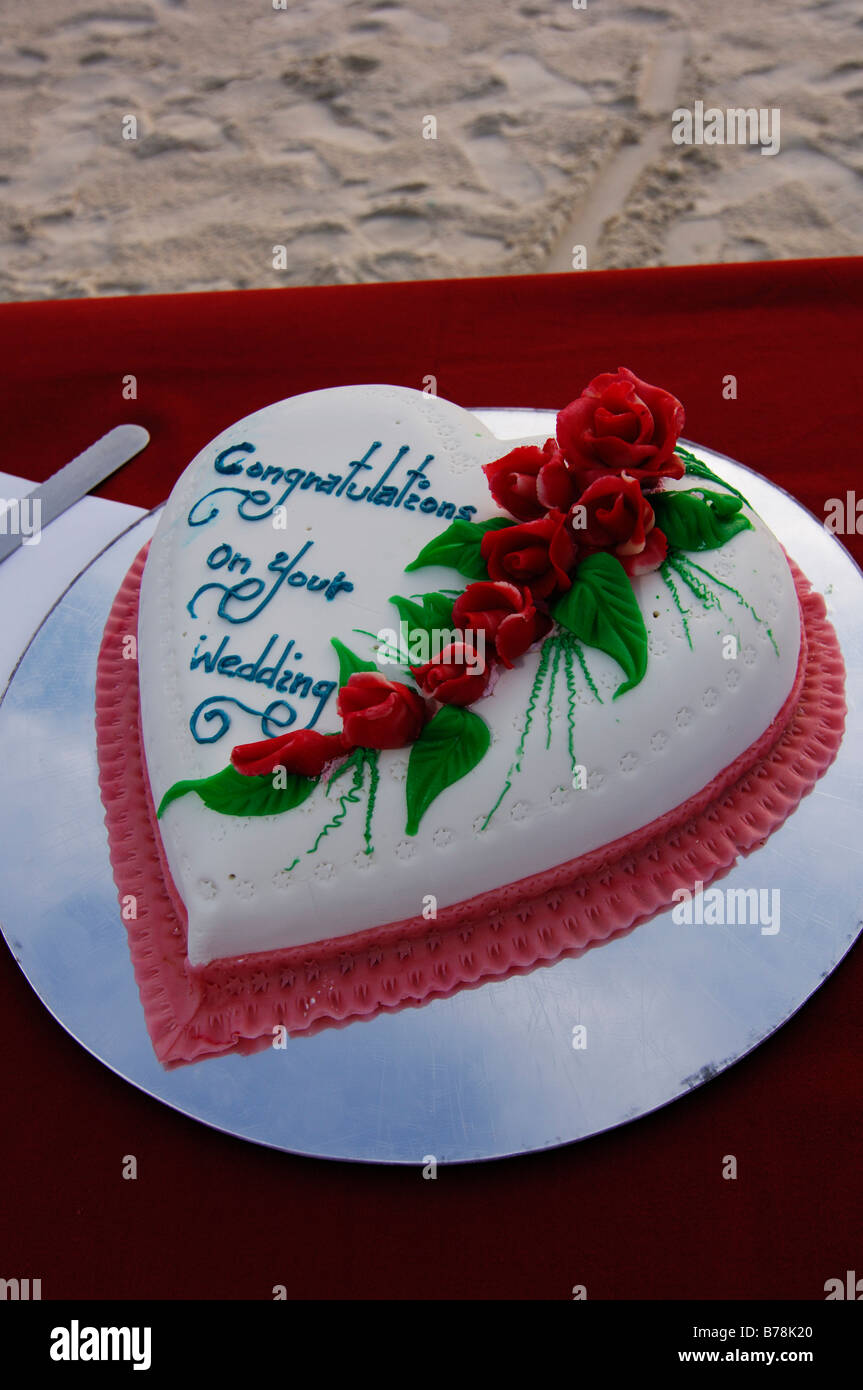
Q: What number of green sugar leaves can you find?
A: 7